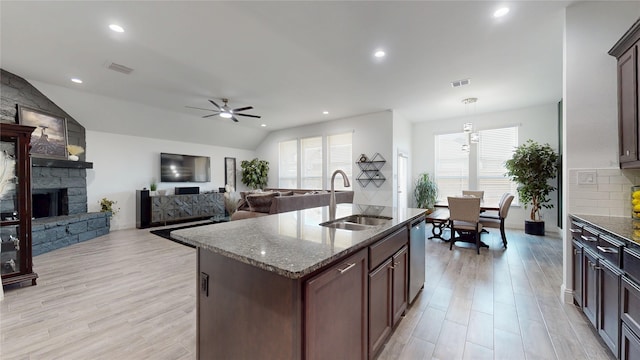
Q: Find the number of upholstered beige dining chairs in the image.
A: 4